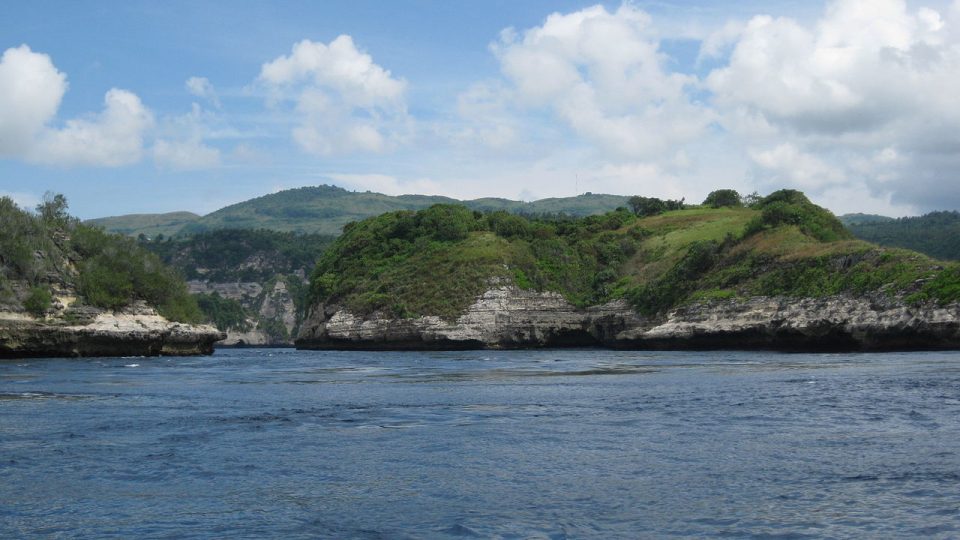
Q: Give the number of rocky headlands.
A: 2